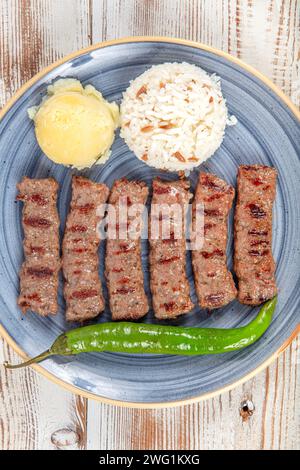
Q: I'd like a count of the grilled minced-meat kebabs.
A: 6